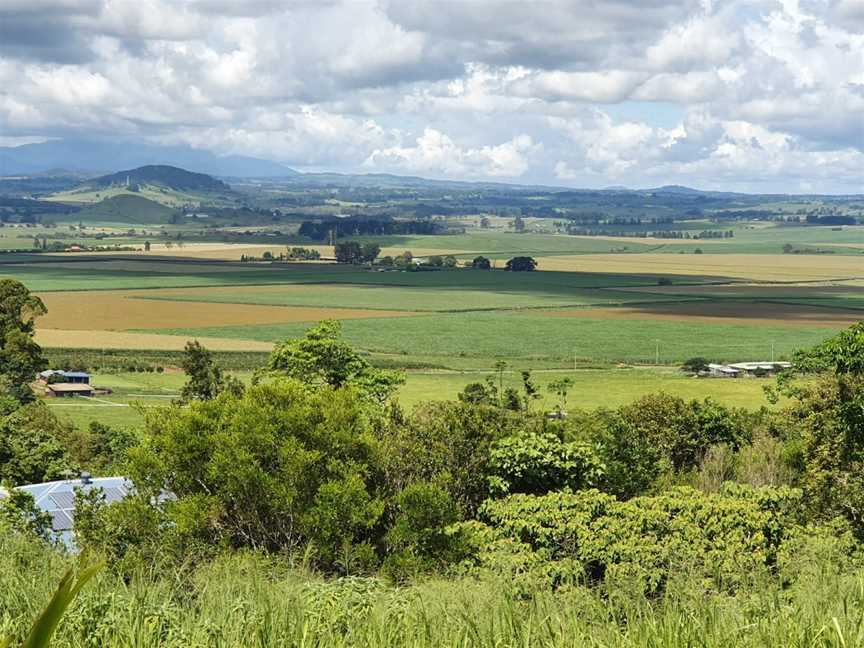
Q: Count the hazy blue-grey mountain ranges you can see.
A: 1